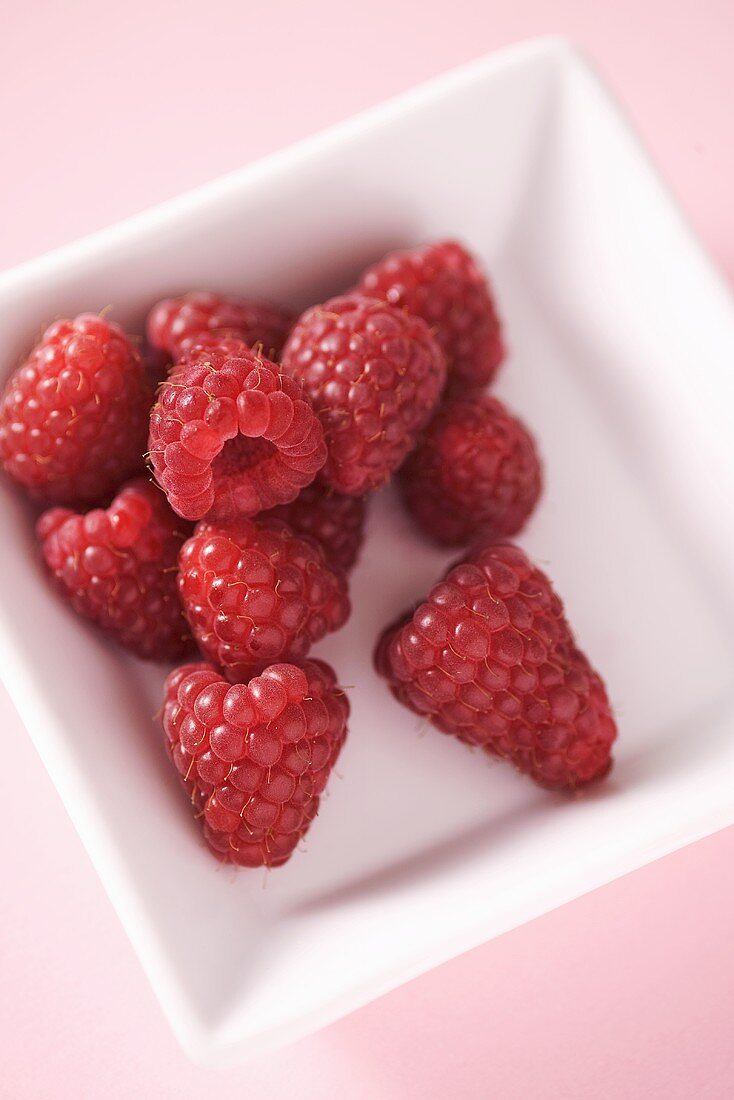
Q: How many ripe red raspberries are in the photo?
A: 11